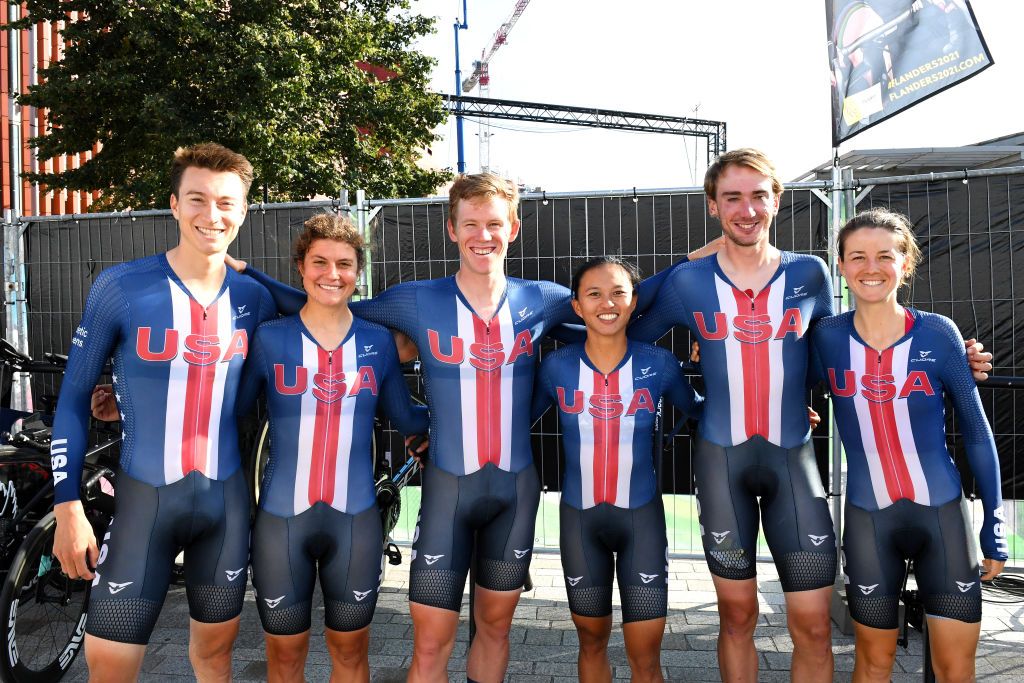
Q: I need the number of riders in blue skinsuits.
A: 6